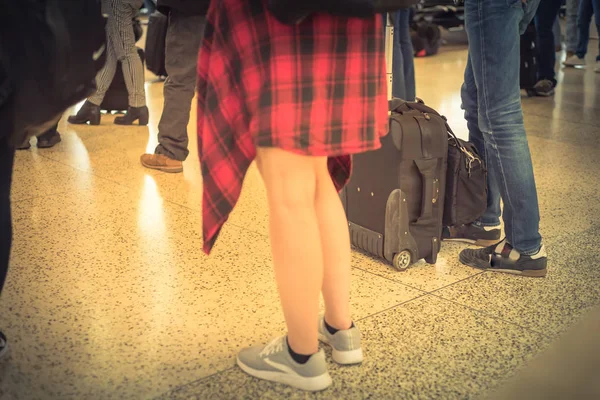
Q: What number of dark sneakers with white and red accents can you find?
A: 2